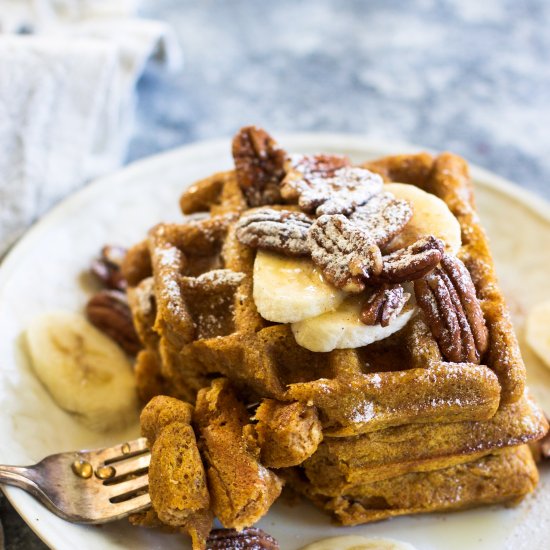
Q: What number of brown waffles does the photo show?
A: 3